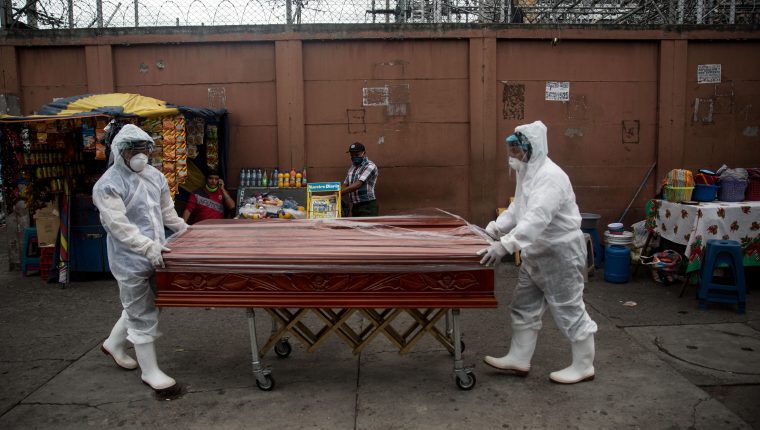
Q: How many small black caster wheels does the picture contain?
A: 4